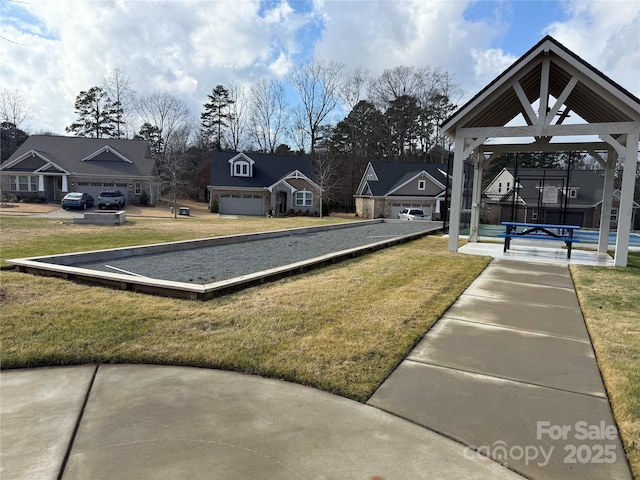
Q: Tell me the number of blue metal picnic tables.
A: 1